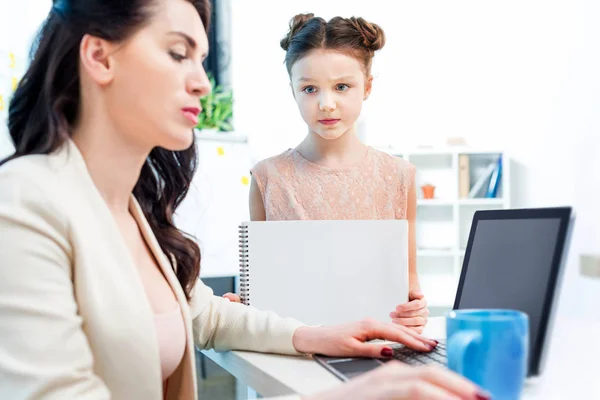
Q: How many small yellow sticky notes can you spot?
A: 5